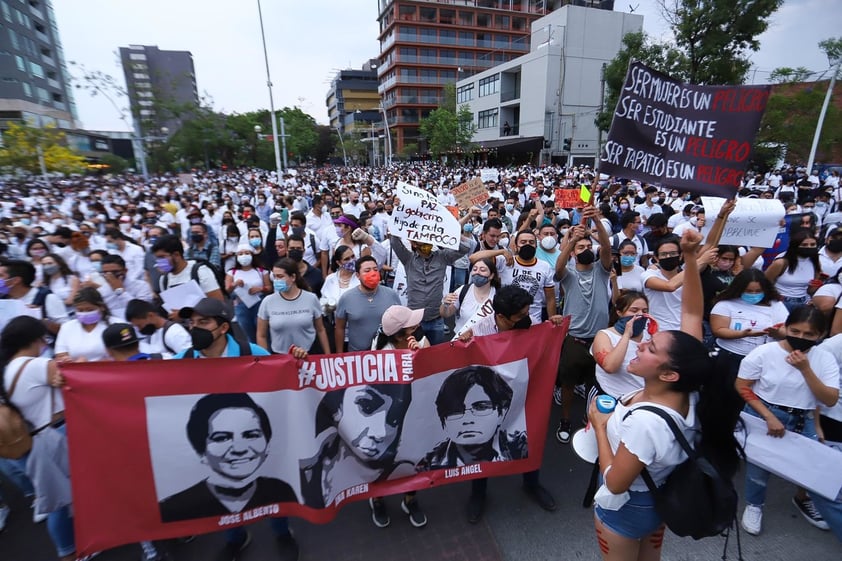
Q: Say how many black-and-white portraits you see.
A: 3